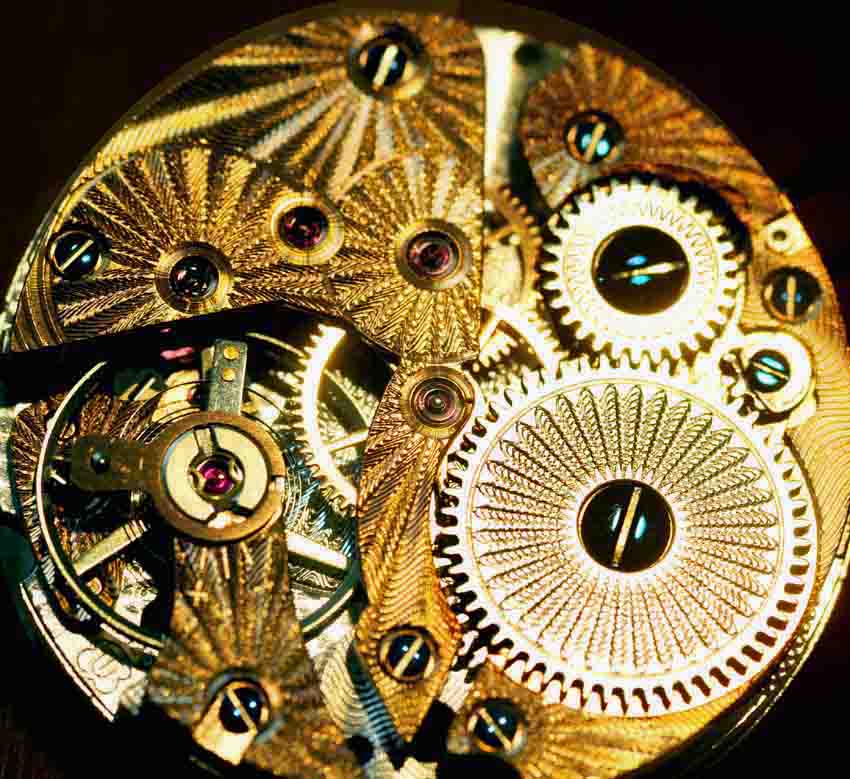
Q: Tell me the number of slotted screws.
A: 10